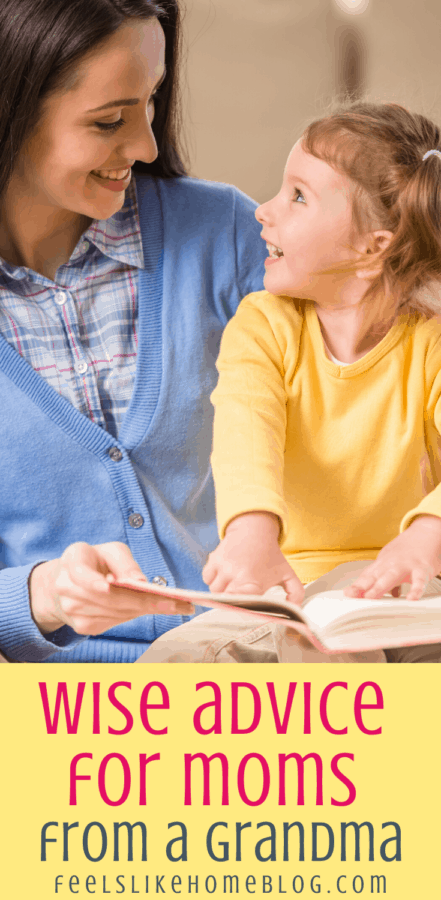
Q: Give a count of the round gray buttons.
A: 3